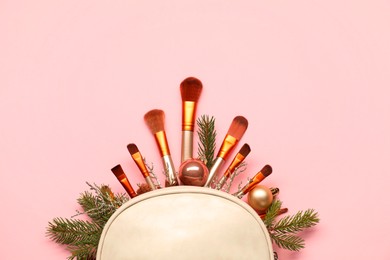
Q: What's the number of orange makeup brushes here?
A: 7